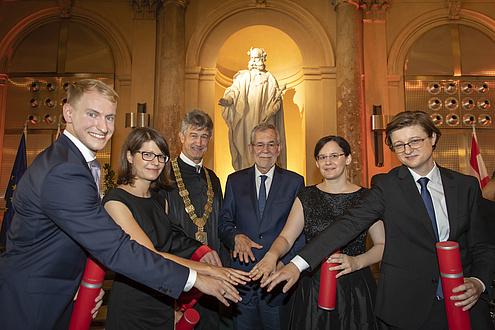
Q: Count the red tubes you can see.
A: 4